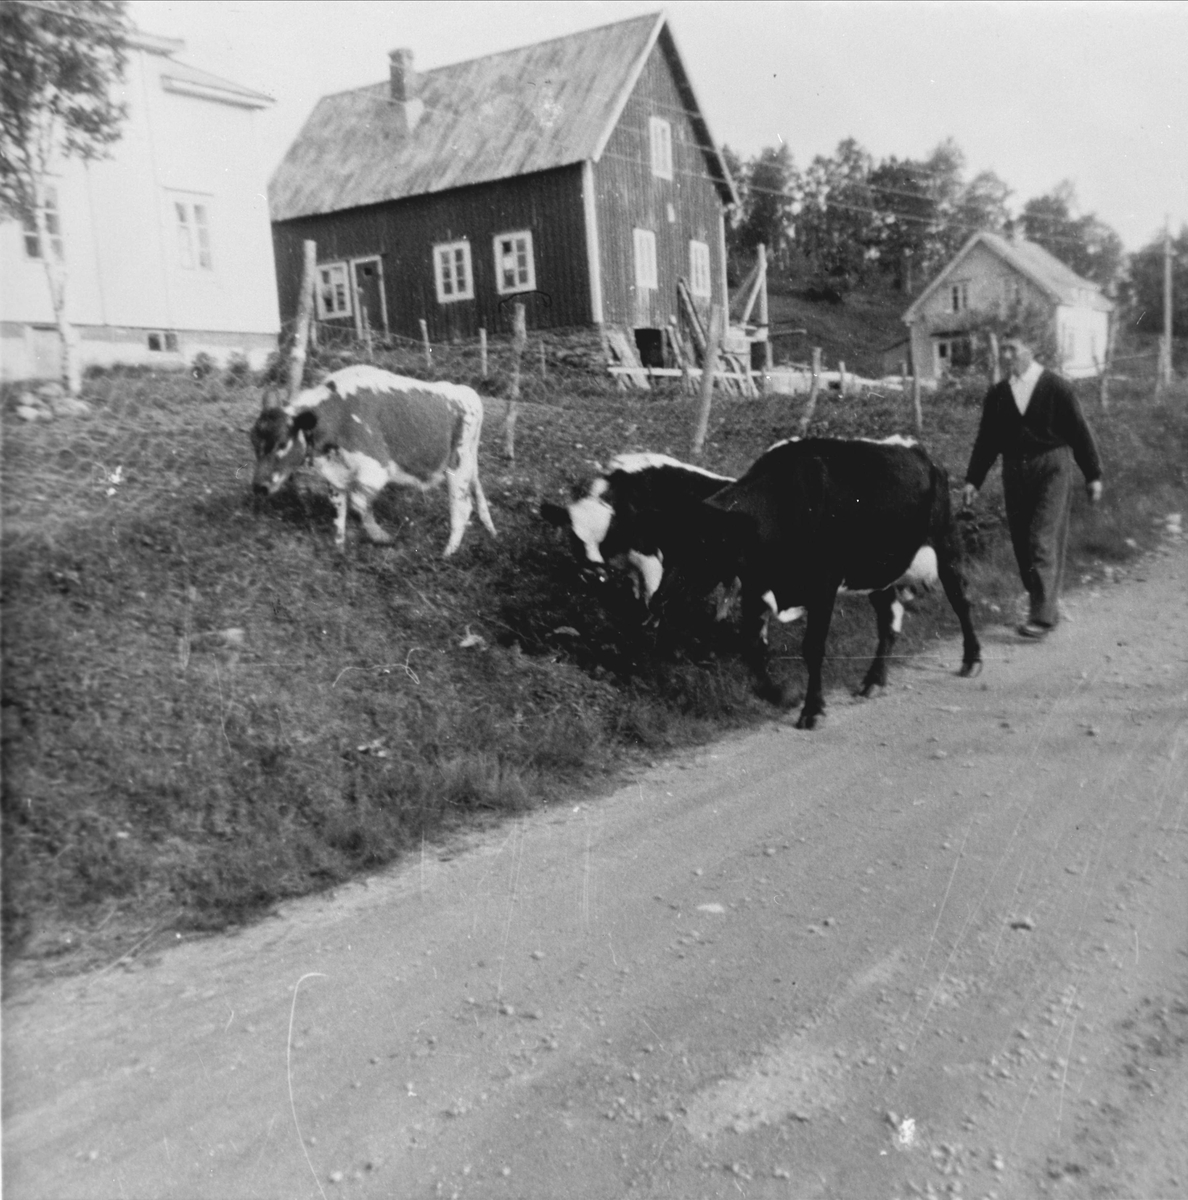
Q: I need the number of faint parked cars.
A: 0